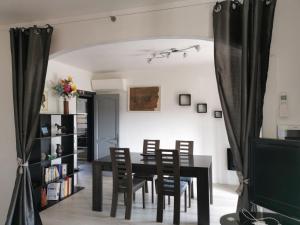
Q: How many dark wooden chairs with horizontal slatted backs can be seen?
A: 4